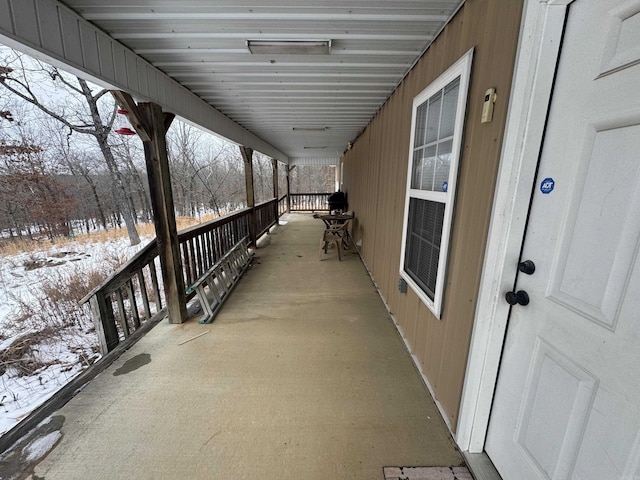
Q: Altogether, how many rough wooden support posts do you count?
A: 4